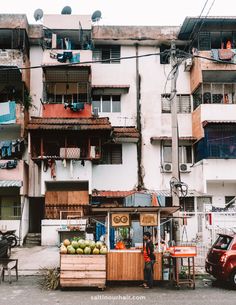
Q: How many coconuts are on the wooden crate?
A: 12